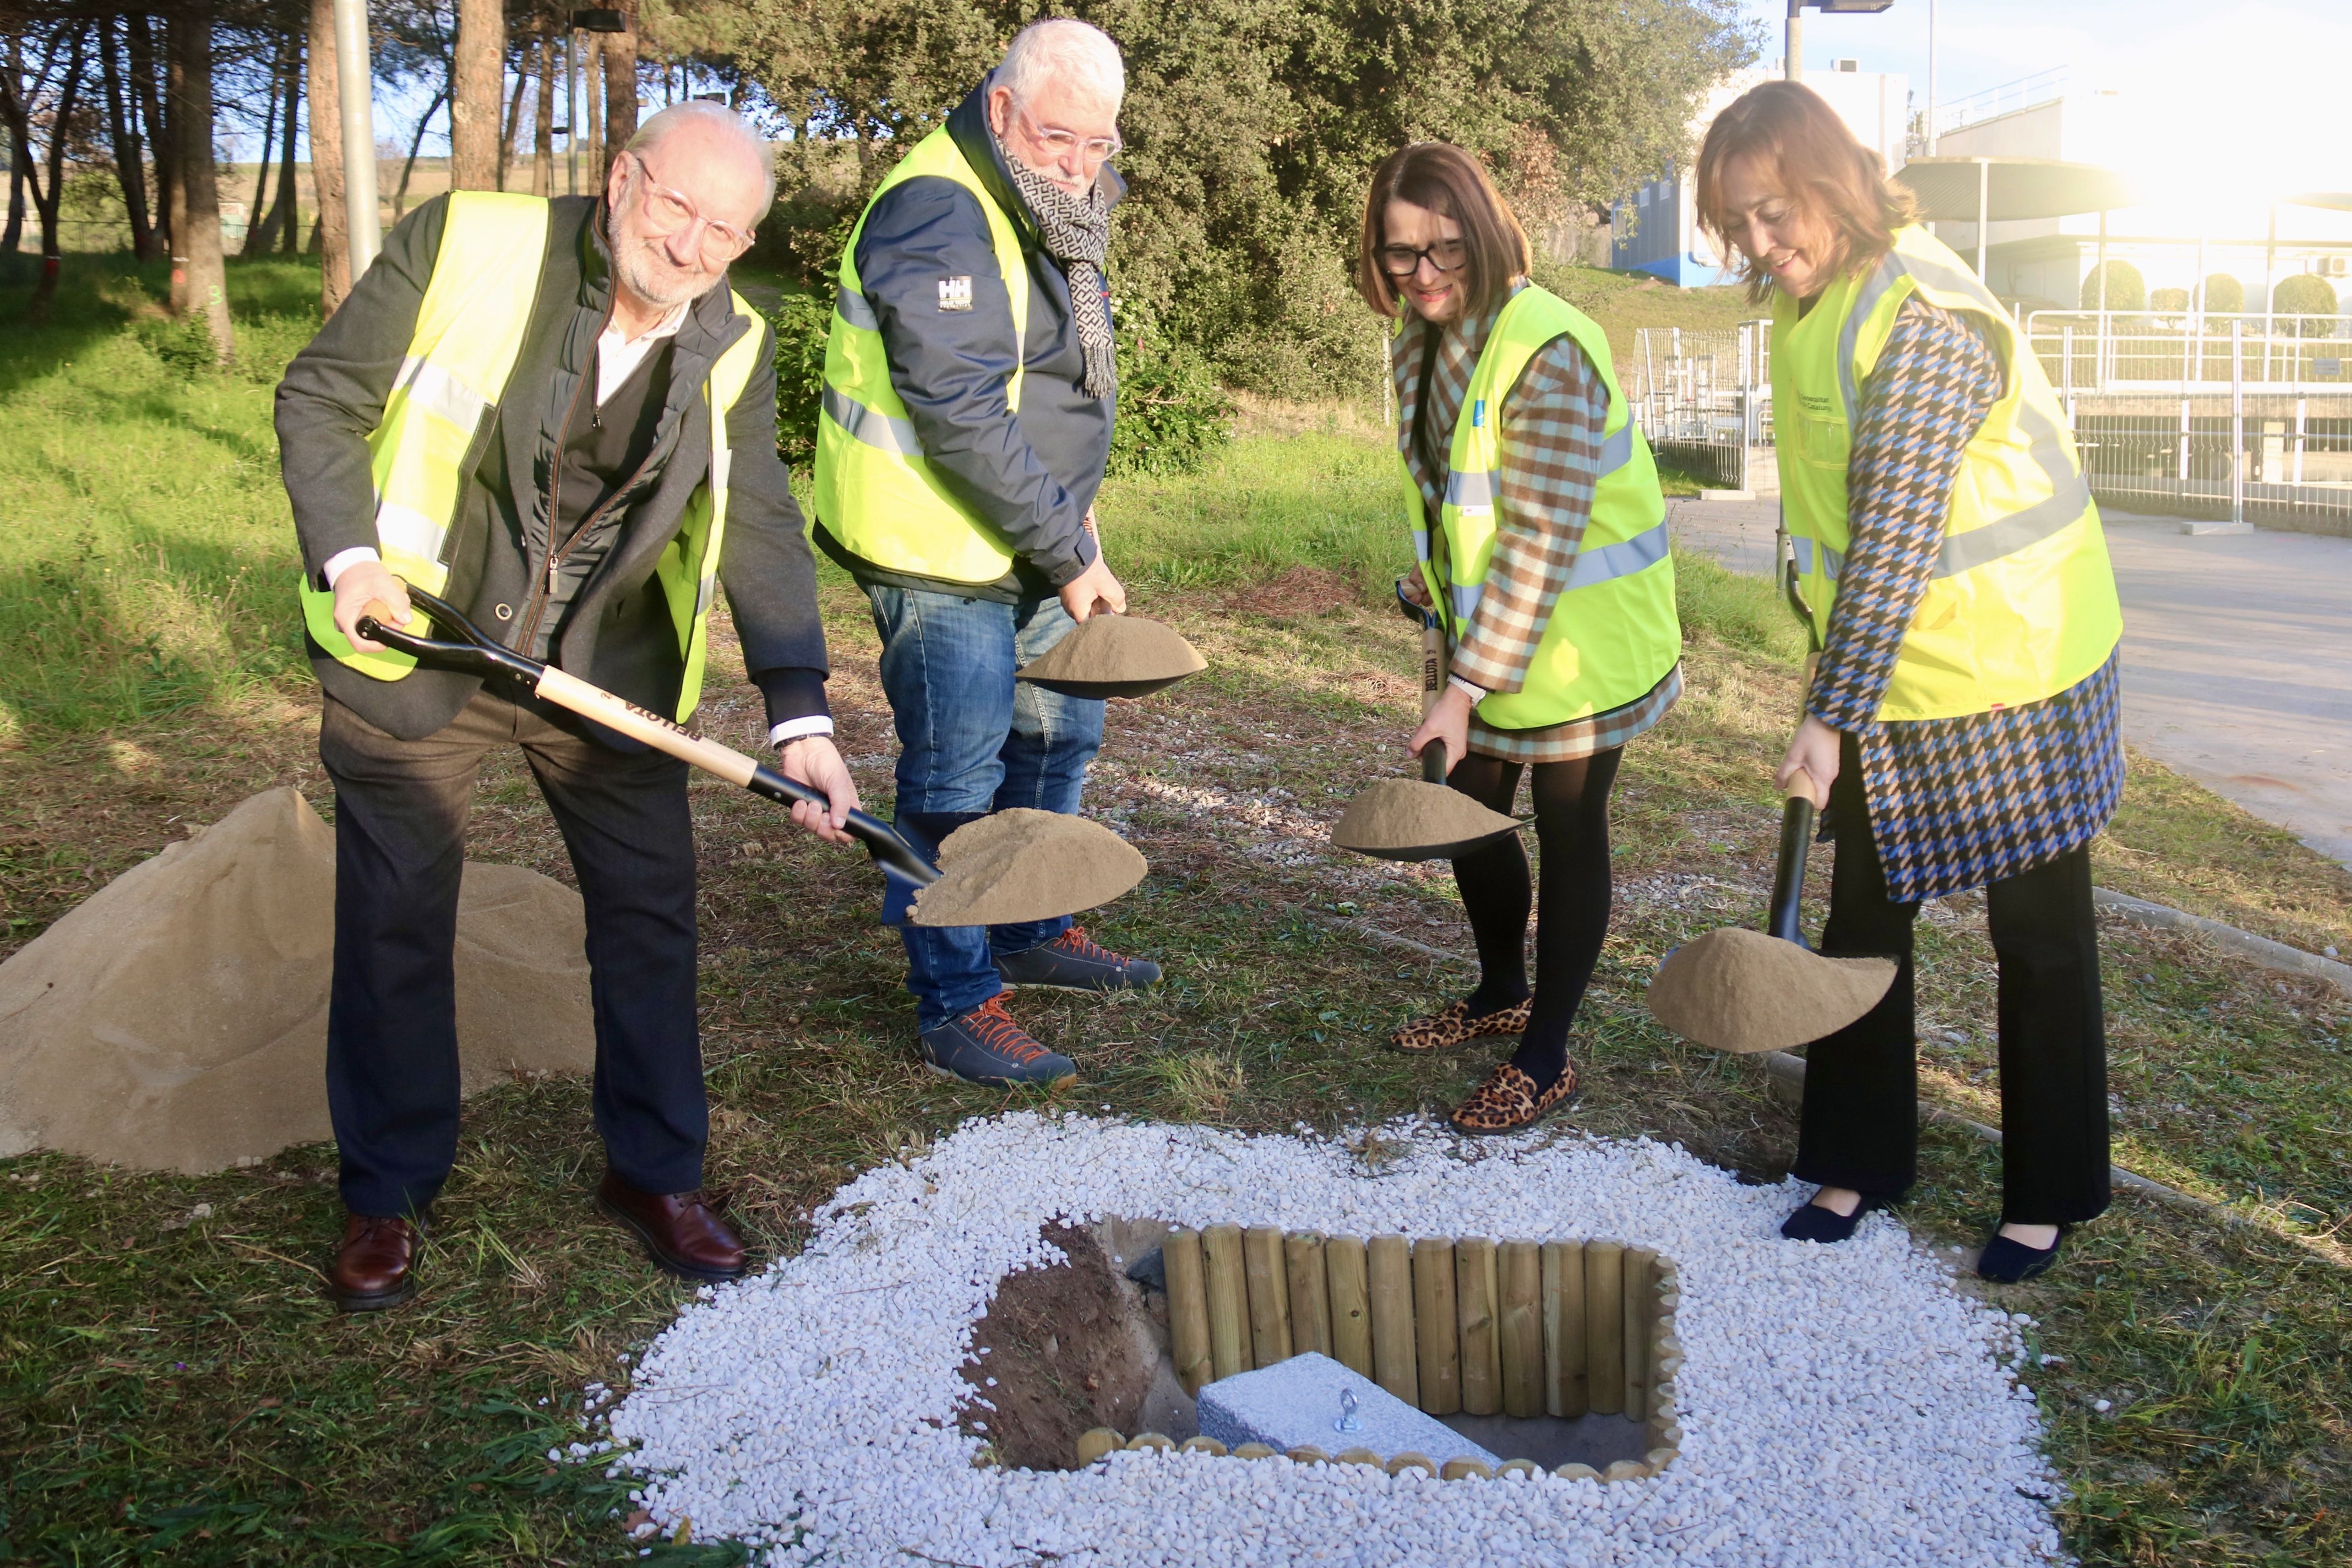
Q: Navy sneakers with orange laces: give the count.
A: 2